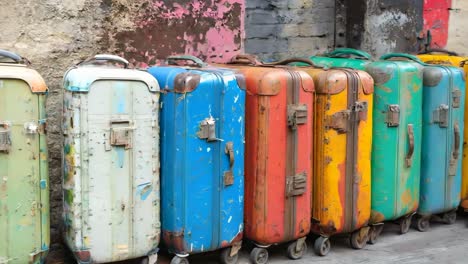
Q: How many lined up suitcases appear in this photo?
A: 8